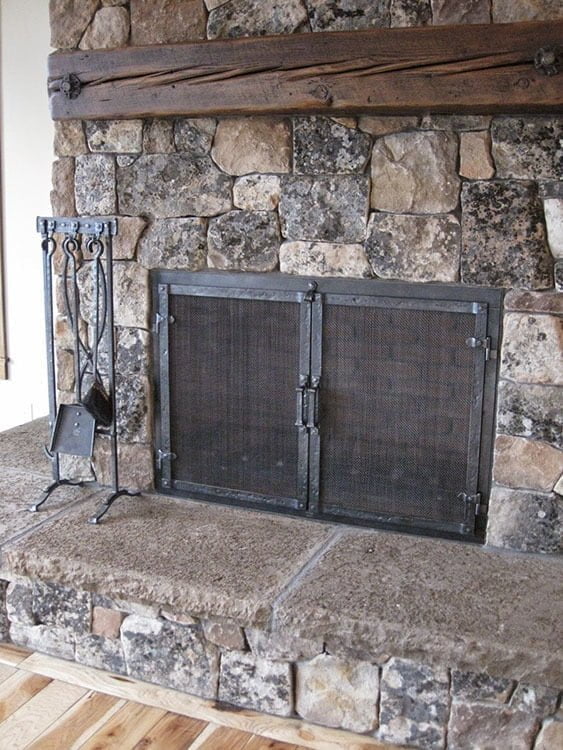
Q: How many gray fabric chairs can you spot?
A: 0